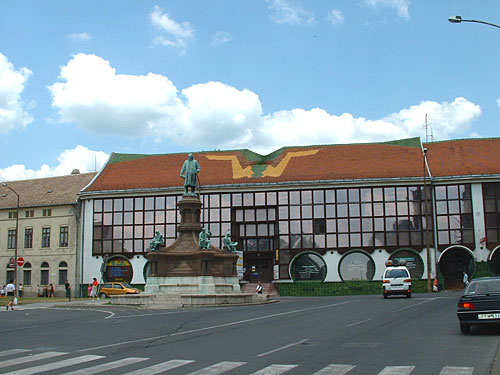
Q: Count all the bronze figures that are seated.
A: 3